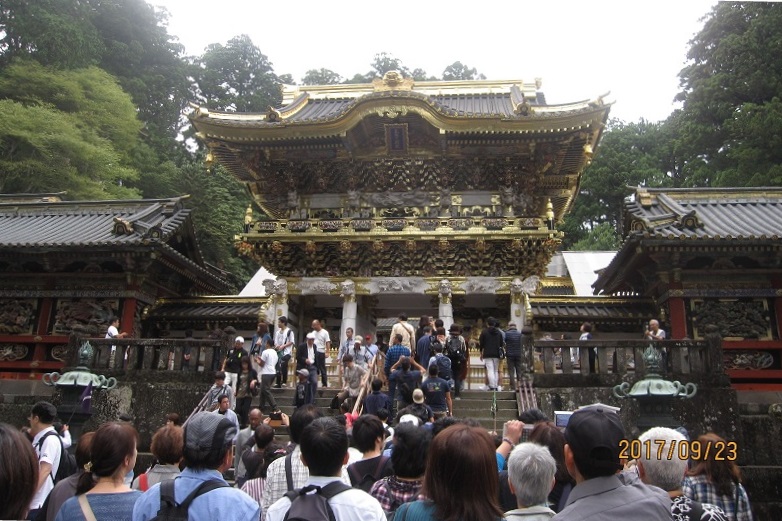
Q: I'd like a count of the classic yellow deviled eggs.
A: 0